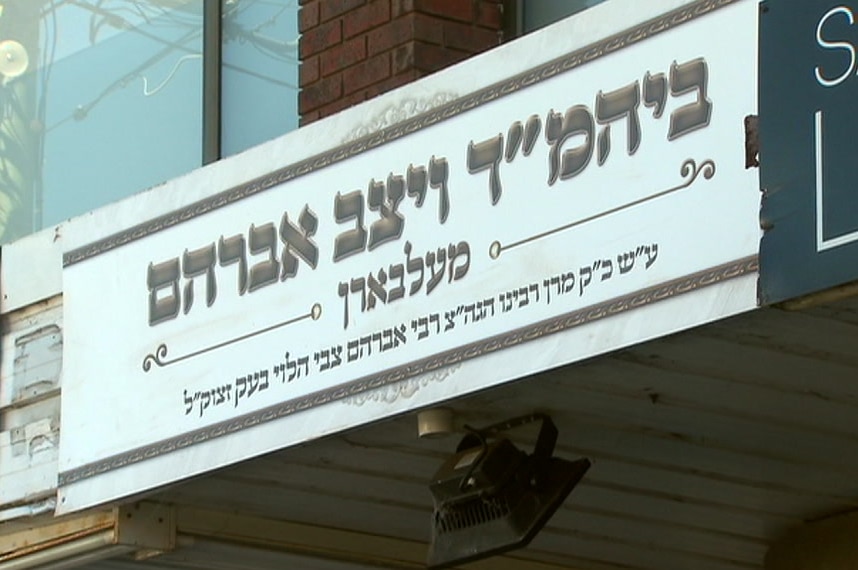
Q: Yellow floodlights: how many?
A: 0